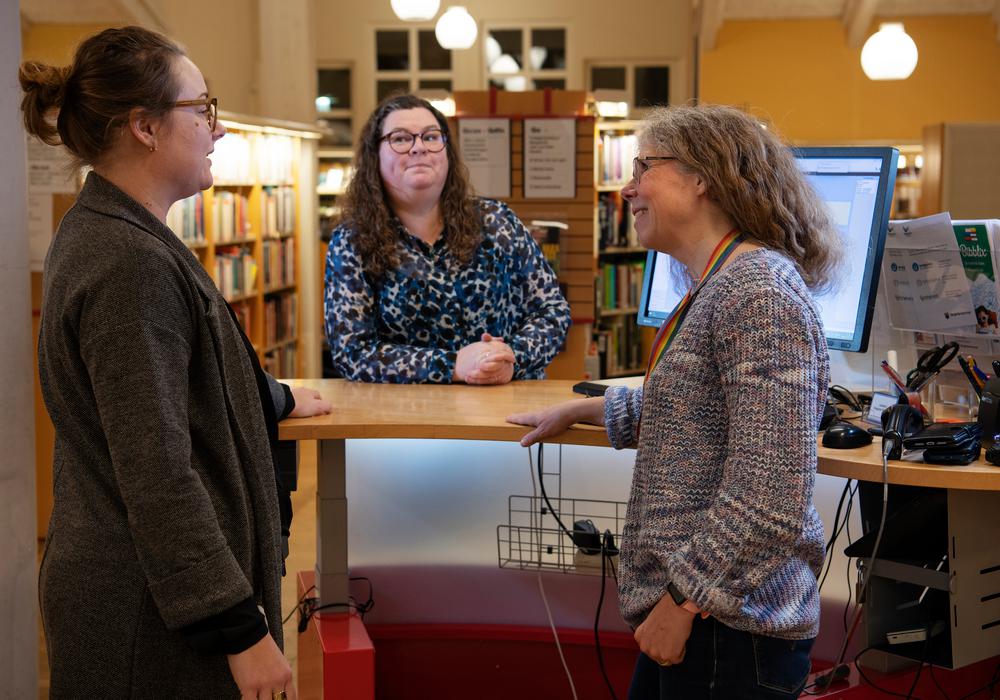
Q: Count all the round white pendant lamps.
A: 3